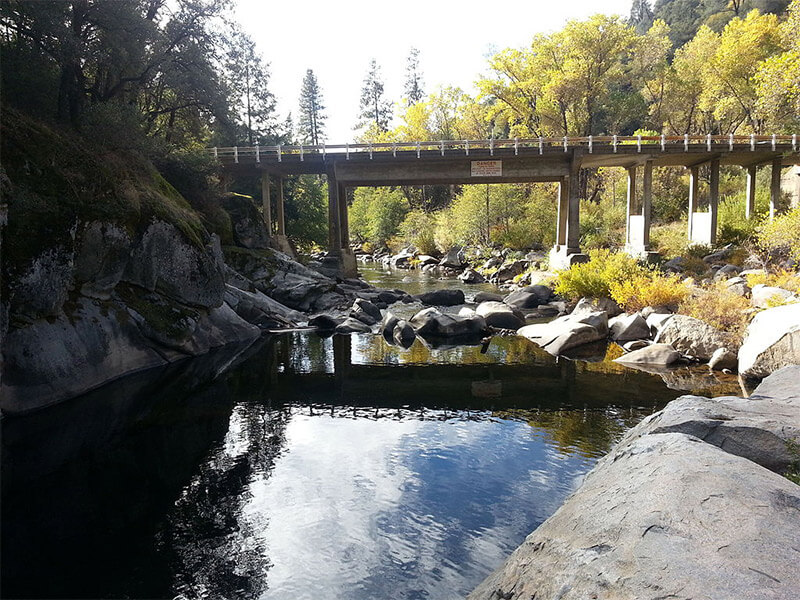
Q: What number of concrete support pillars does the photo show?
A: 12